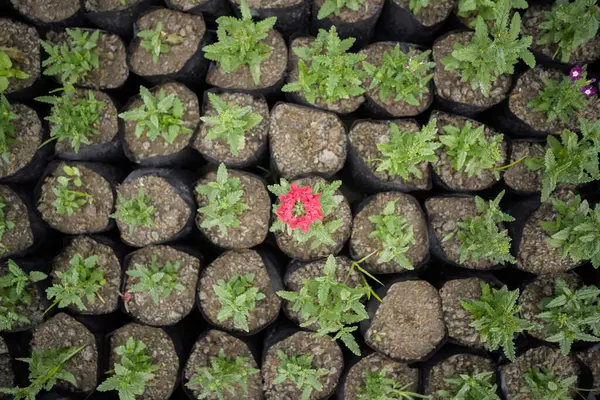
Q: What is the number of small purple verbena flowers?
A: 2